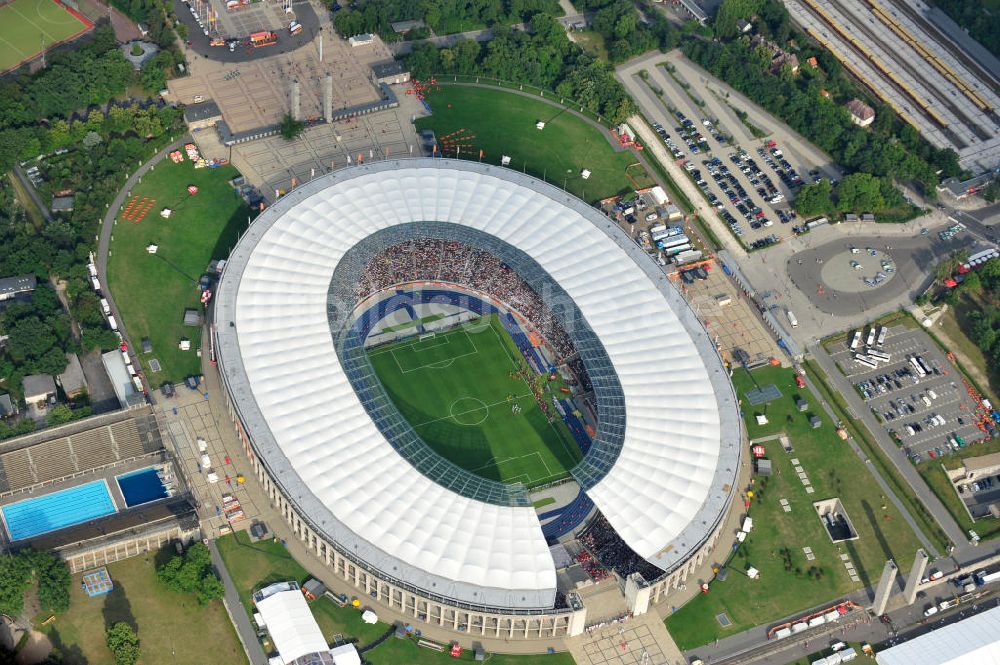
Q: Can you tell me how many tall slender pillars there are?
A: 4